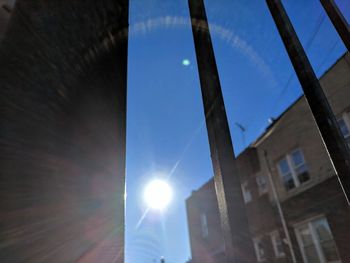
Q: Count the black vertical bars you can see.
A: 3